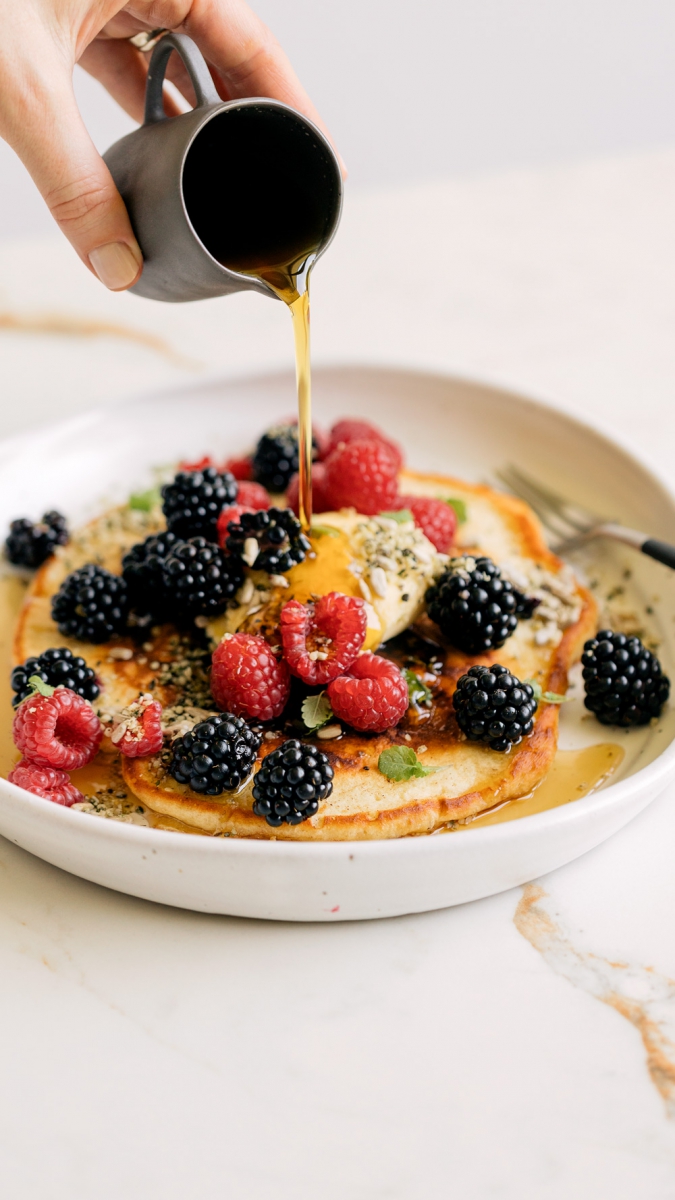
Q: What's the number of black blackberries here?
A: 13